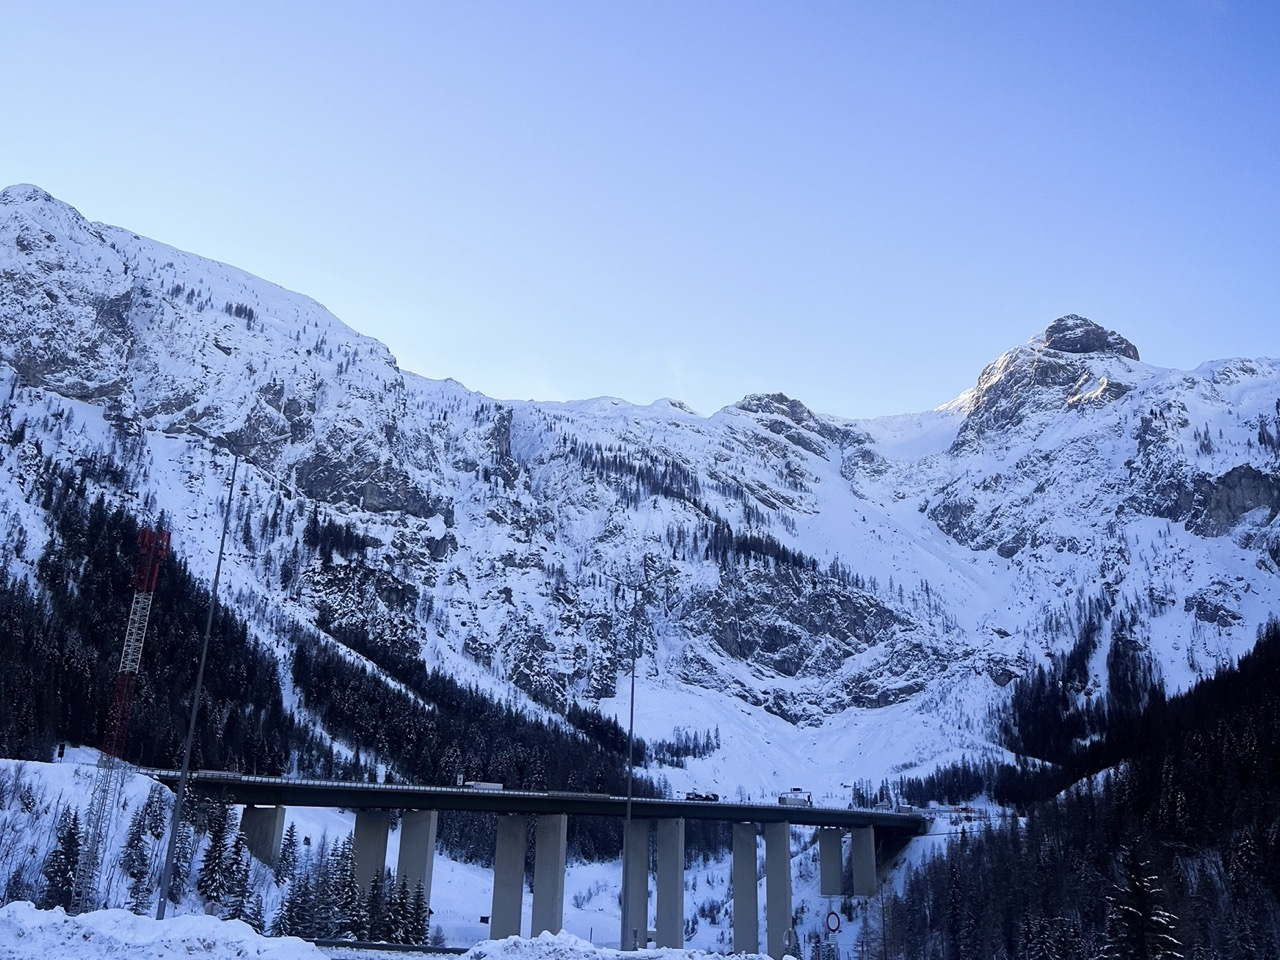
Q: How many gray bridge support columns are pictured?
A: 11